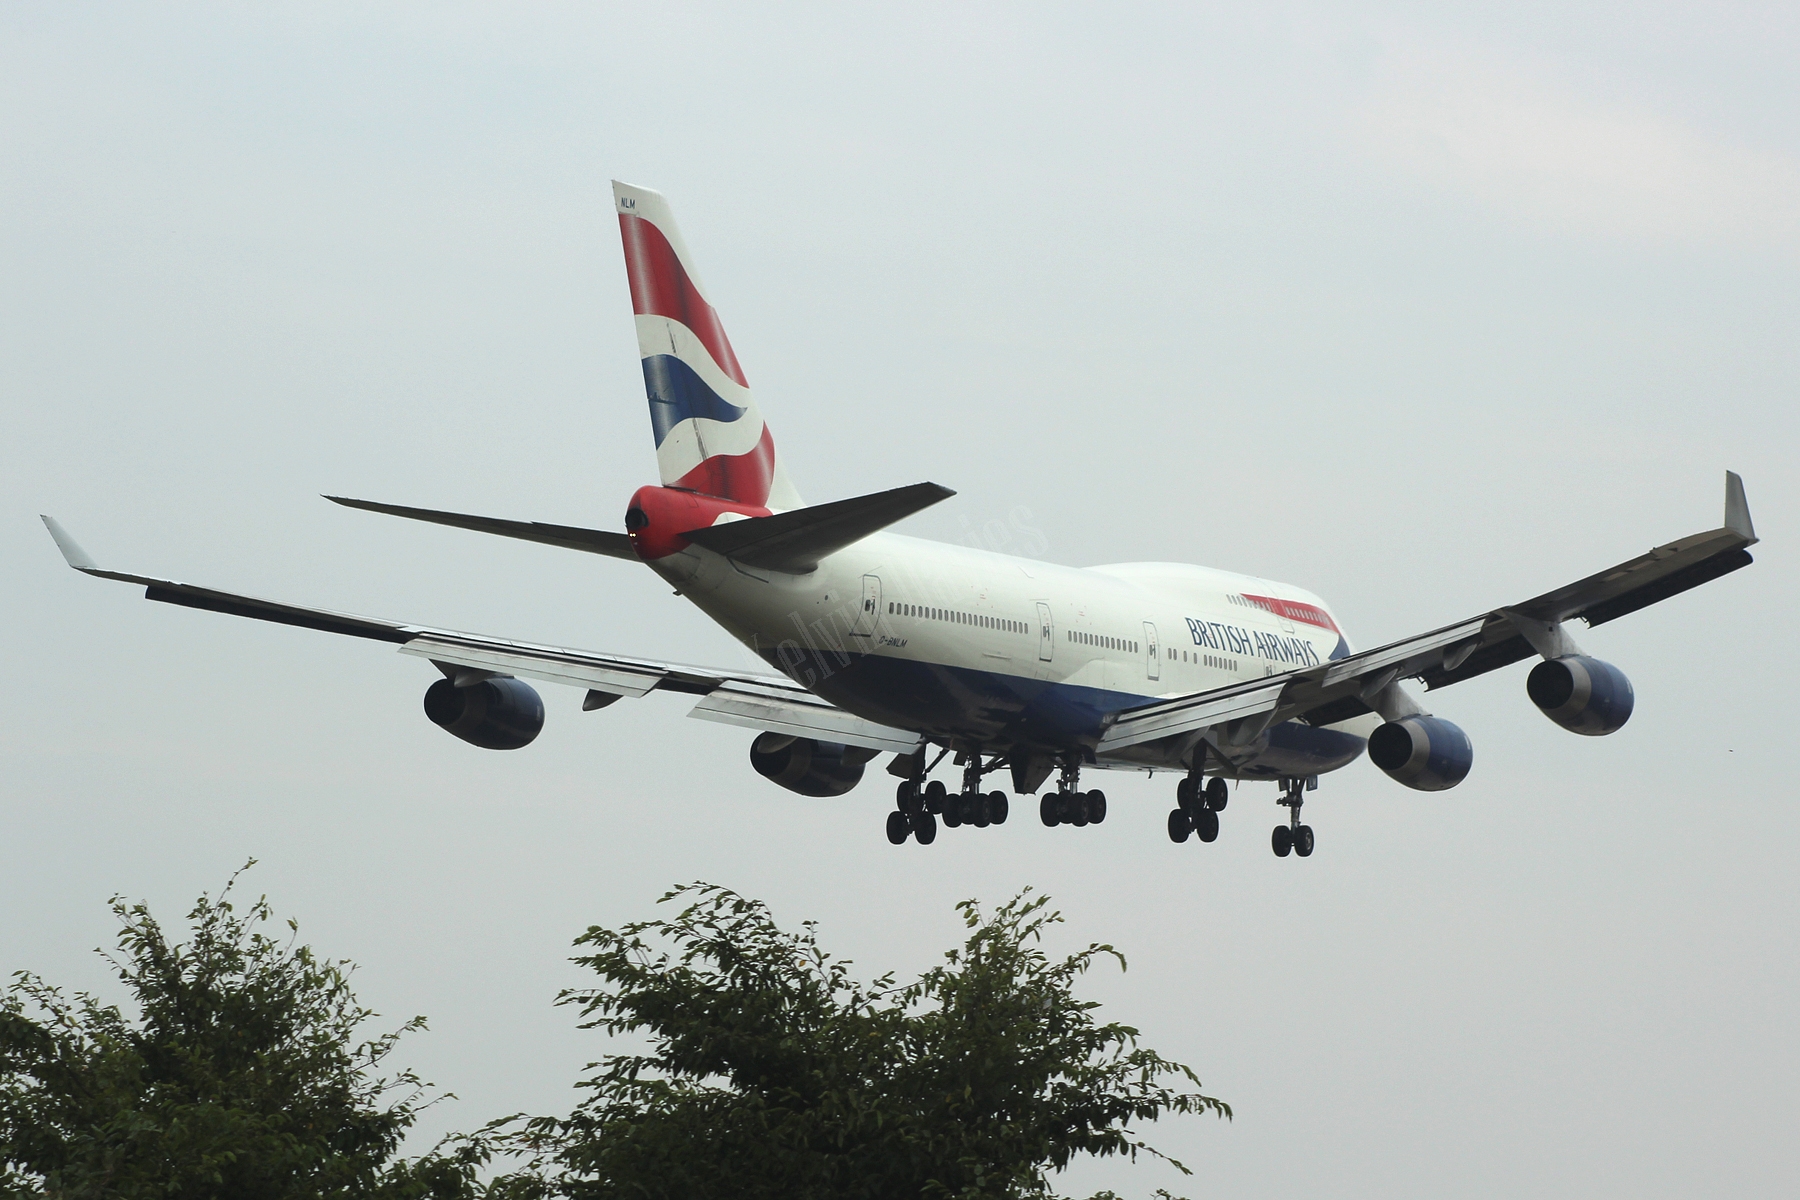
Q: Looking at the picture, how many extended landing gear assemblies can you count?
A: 5